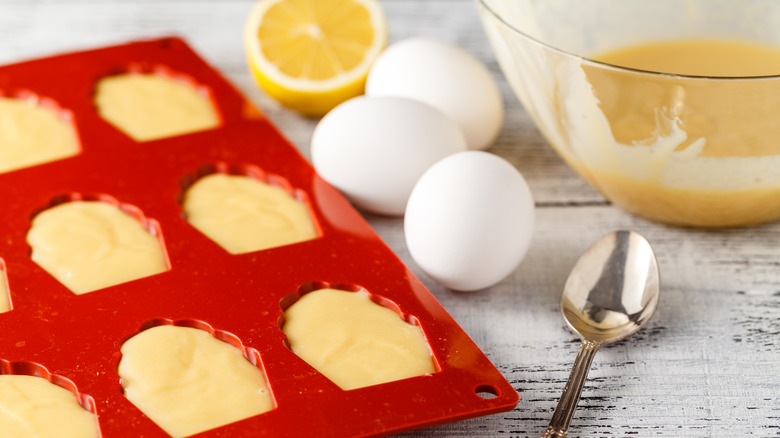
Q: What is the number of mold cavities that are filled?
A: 8